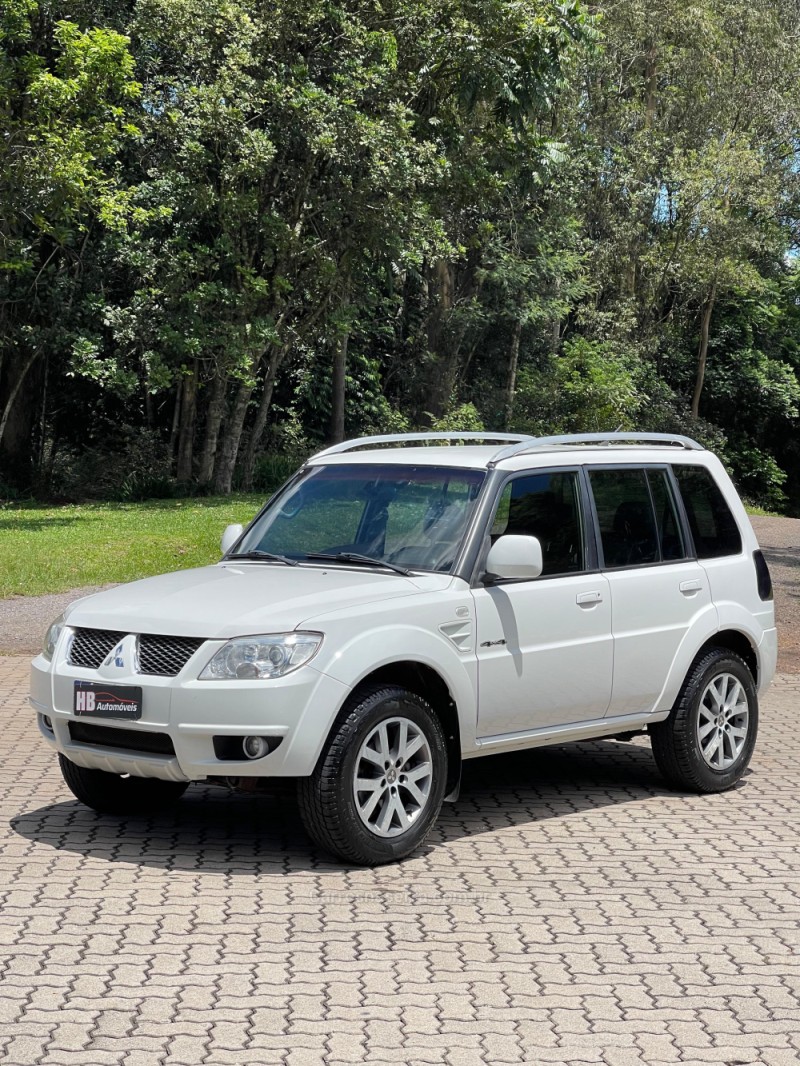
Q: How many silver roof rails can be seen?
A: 2